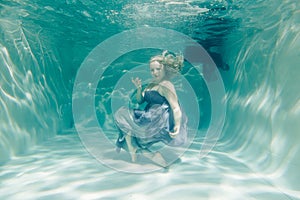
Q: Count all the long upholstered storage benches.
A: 0